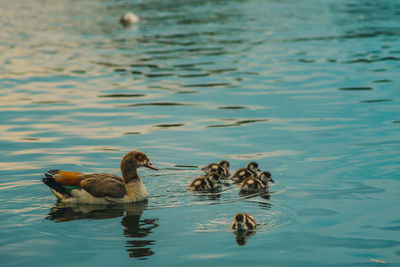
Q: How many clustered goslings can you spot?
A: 4